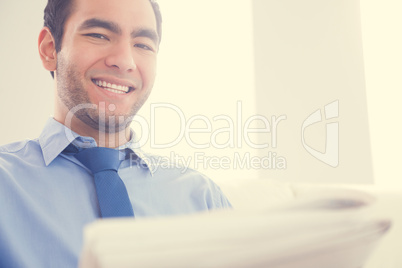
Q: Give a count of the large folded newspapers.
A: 1